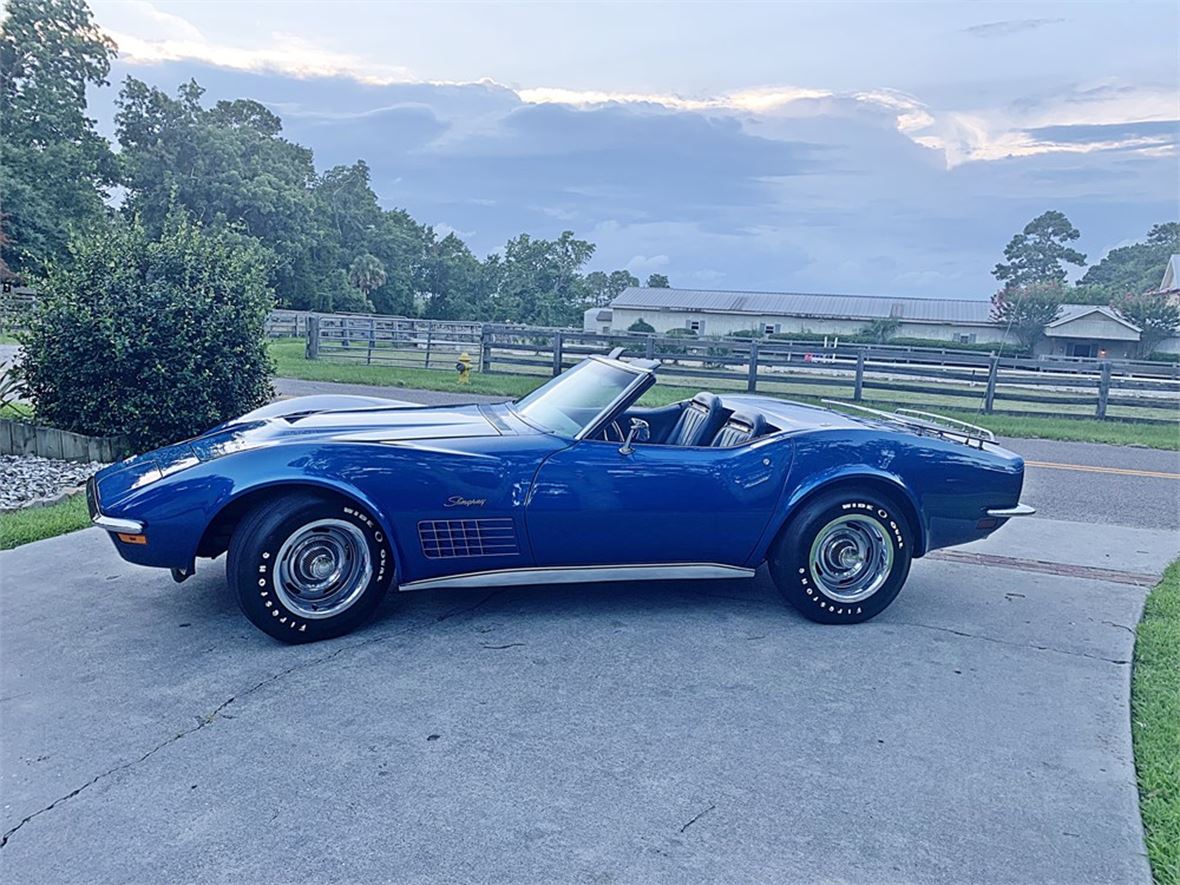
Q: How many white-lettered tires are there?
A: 2